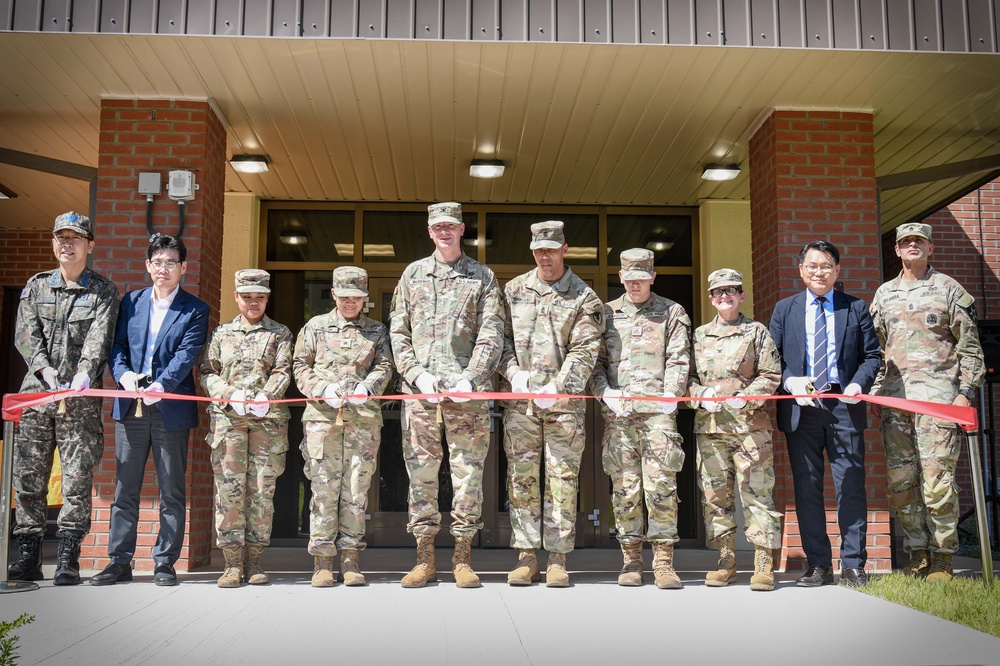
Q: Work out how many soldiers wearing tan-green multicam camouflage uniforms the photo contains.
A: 7